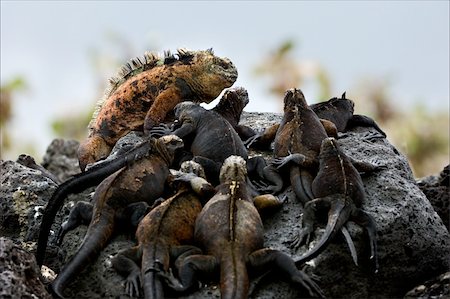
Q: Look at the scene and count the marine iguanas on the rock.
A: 9